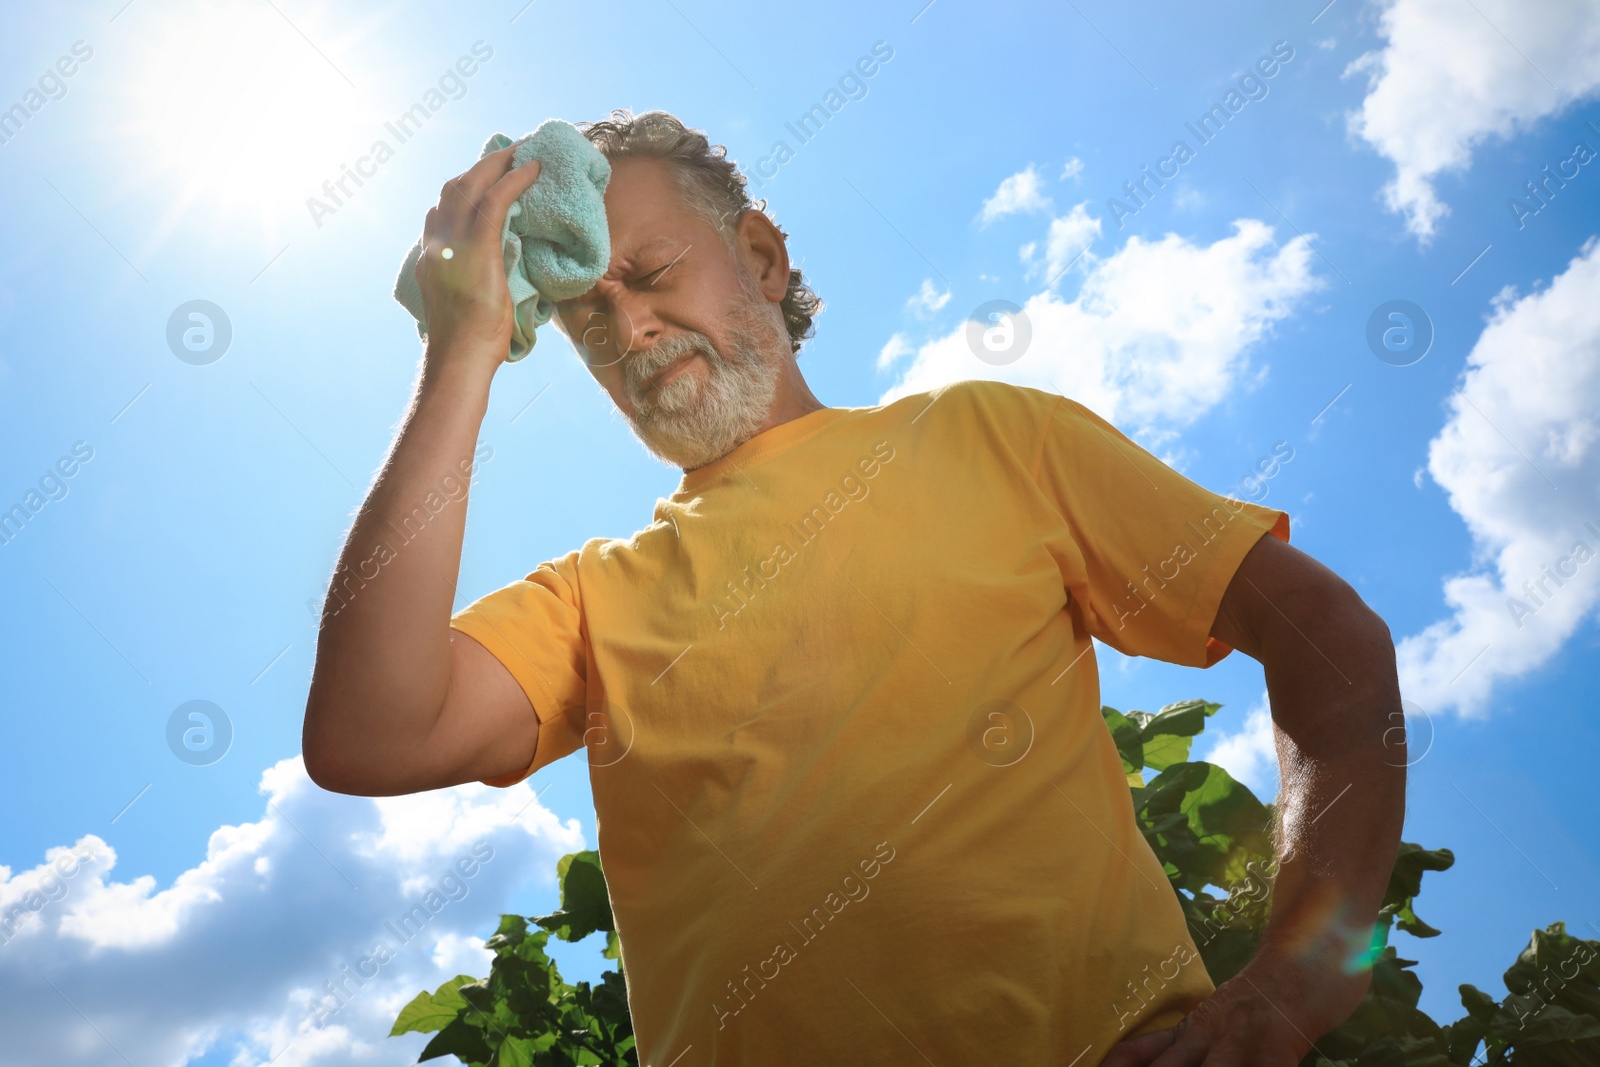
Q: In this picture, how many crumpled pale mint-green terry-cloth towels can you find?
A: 1